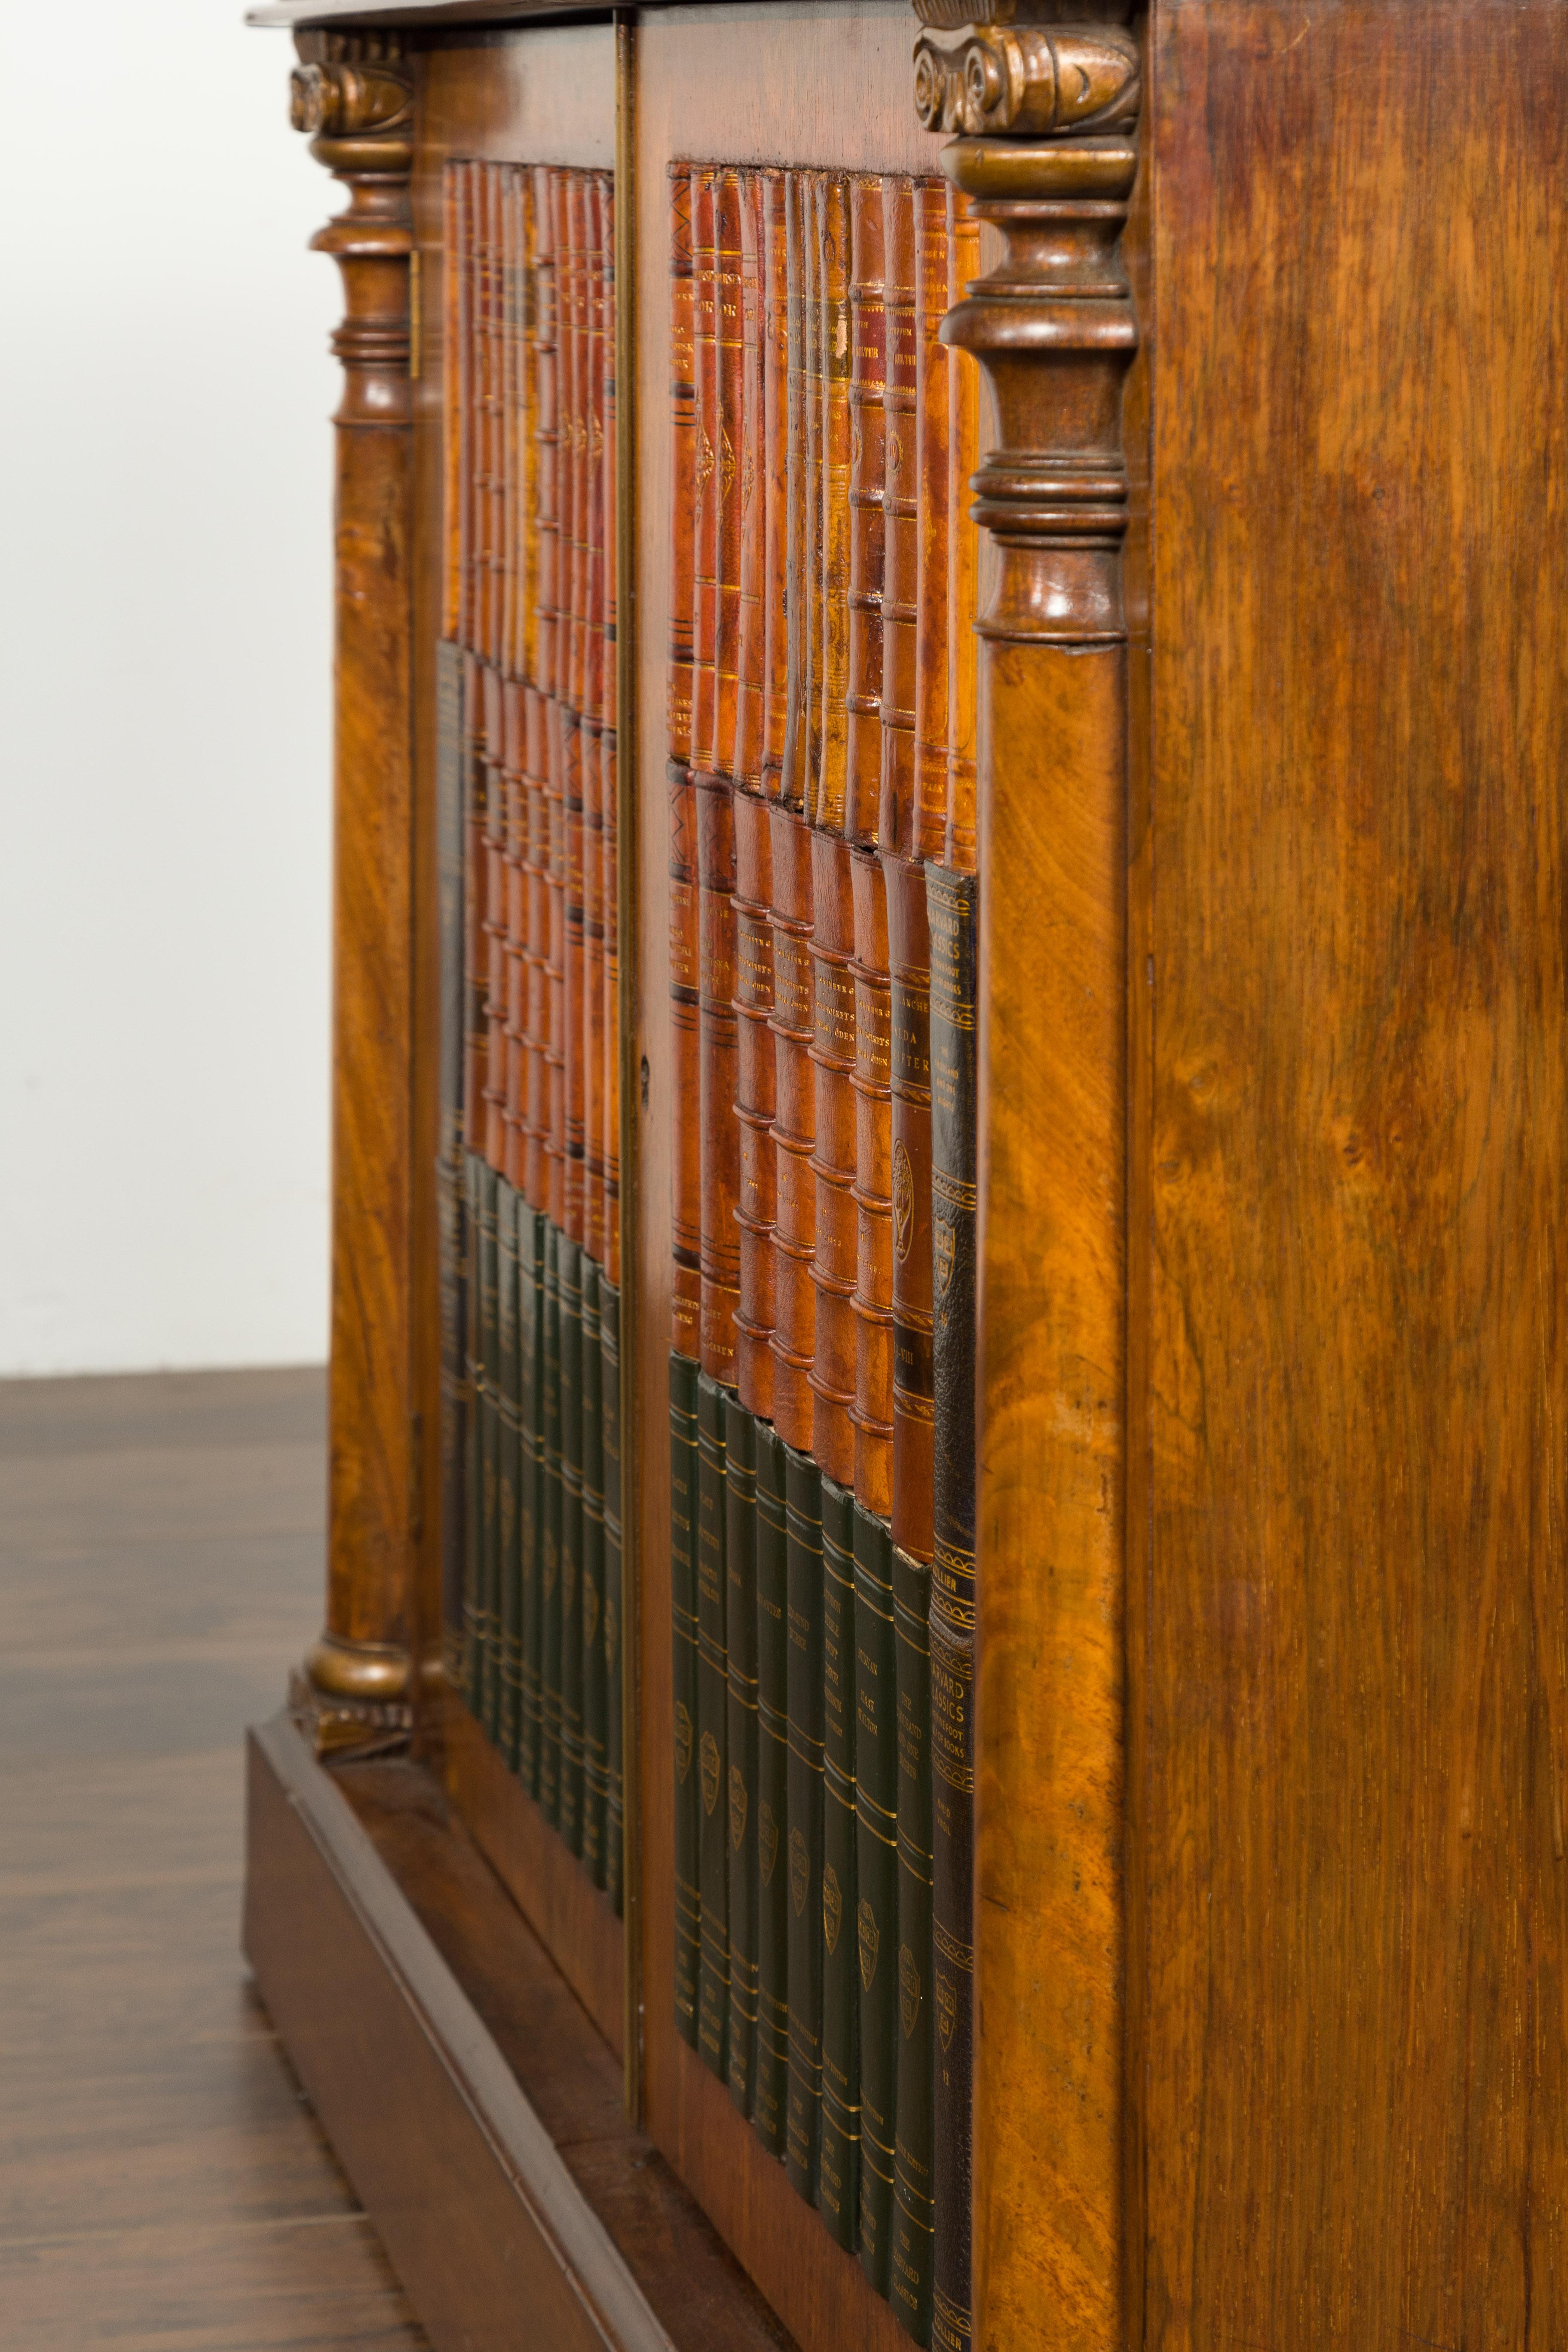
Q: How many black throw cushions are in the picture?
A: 0